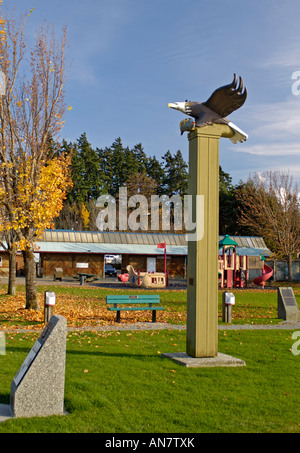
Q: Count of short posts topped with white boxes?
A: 2